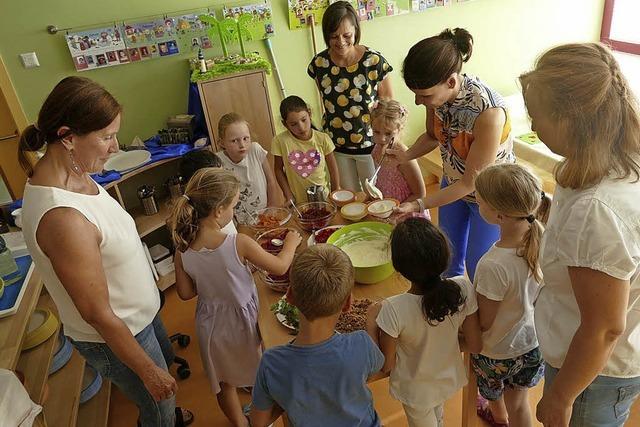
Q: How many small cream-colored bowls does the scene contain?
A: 3